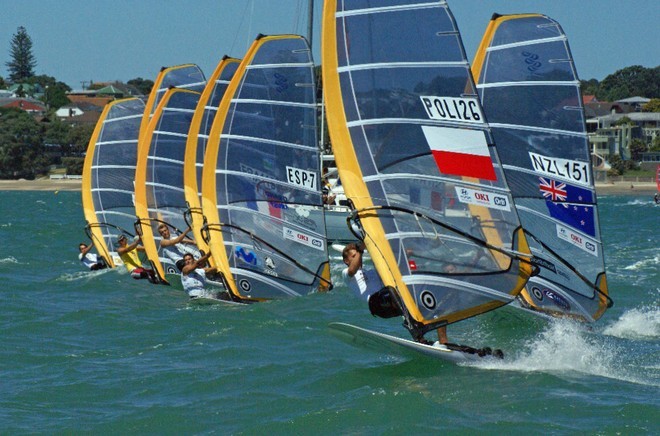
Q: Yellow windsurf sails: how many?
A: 7